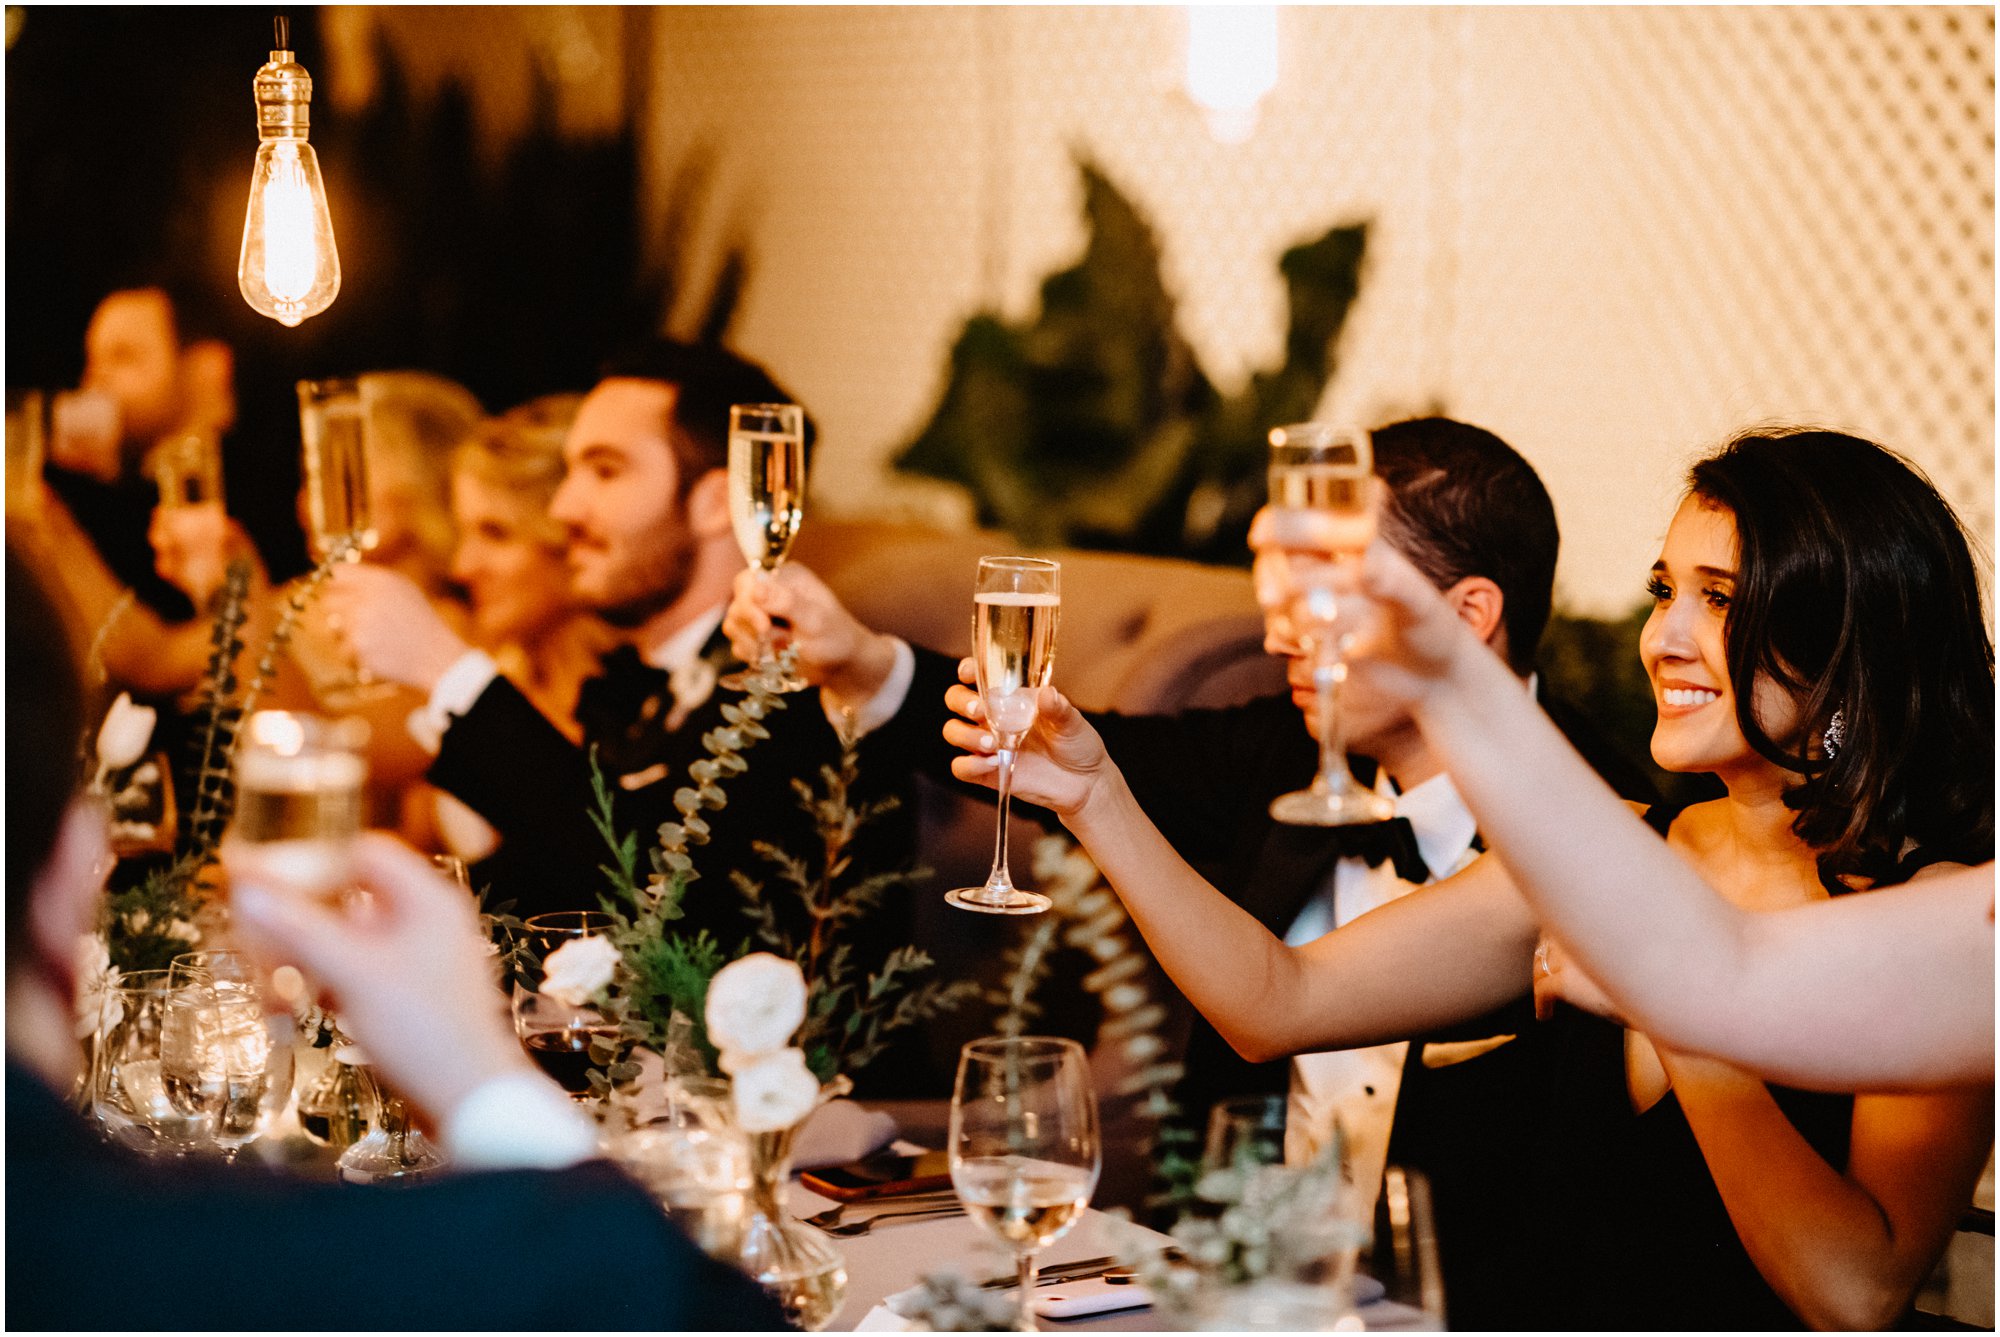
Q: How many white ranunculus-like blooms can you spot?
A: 3